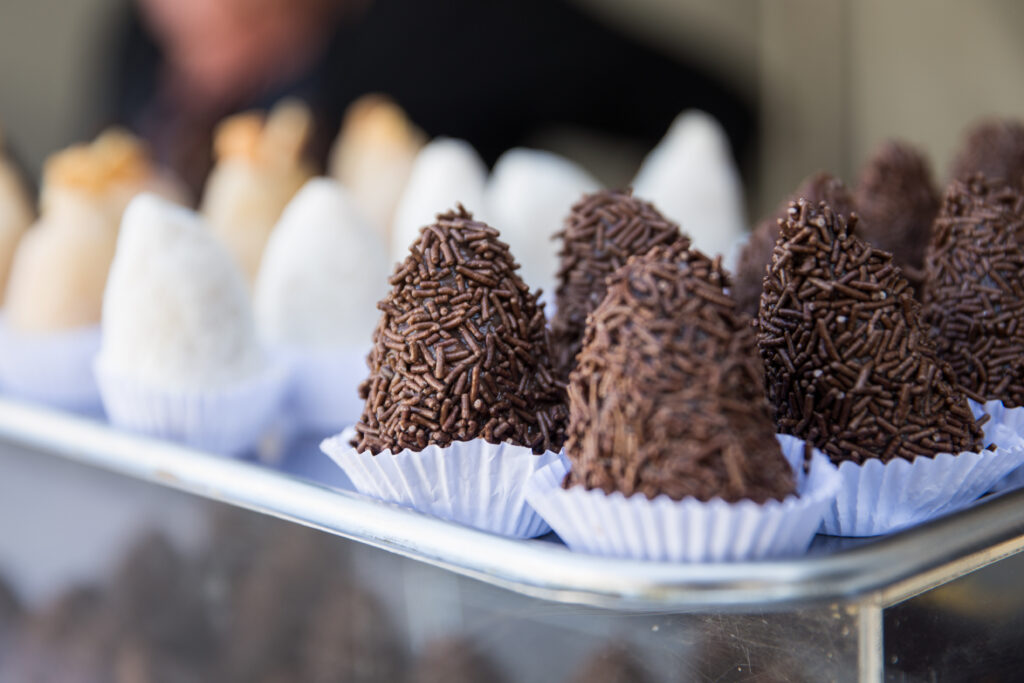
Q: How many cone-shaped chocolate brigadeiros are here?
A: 8